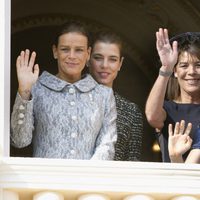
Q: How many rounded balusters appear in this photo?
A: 4